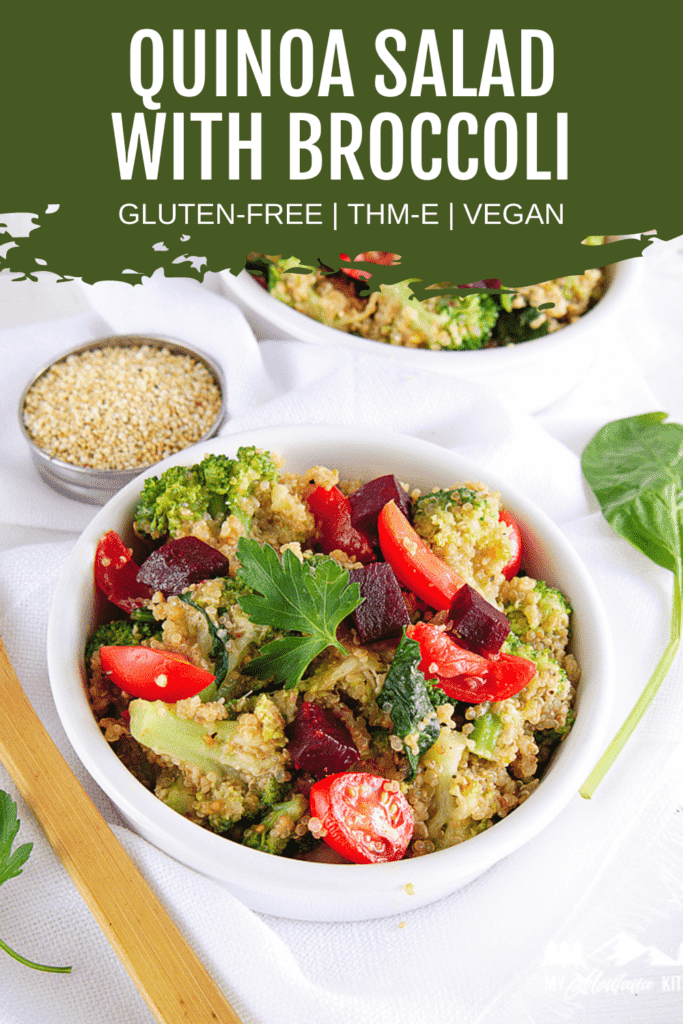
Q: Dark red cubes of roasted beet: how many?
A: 5